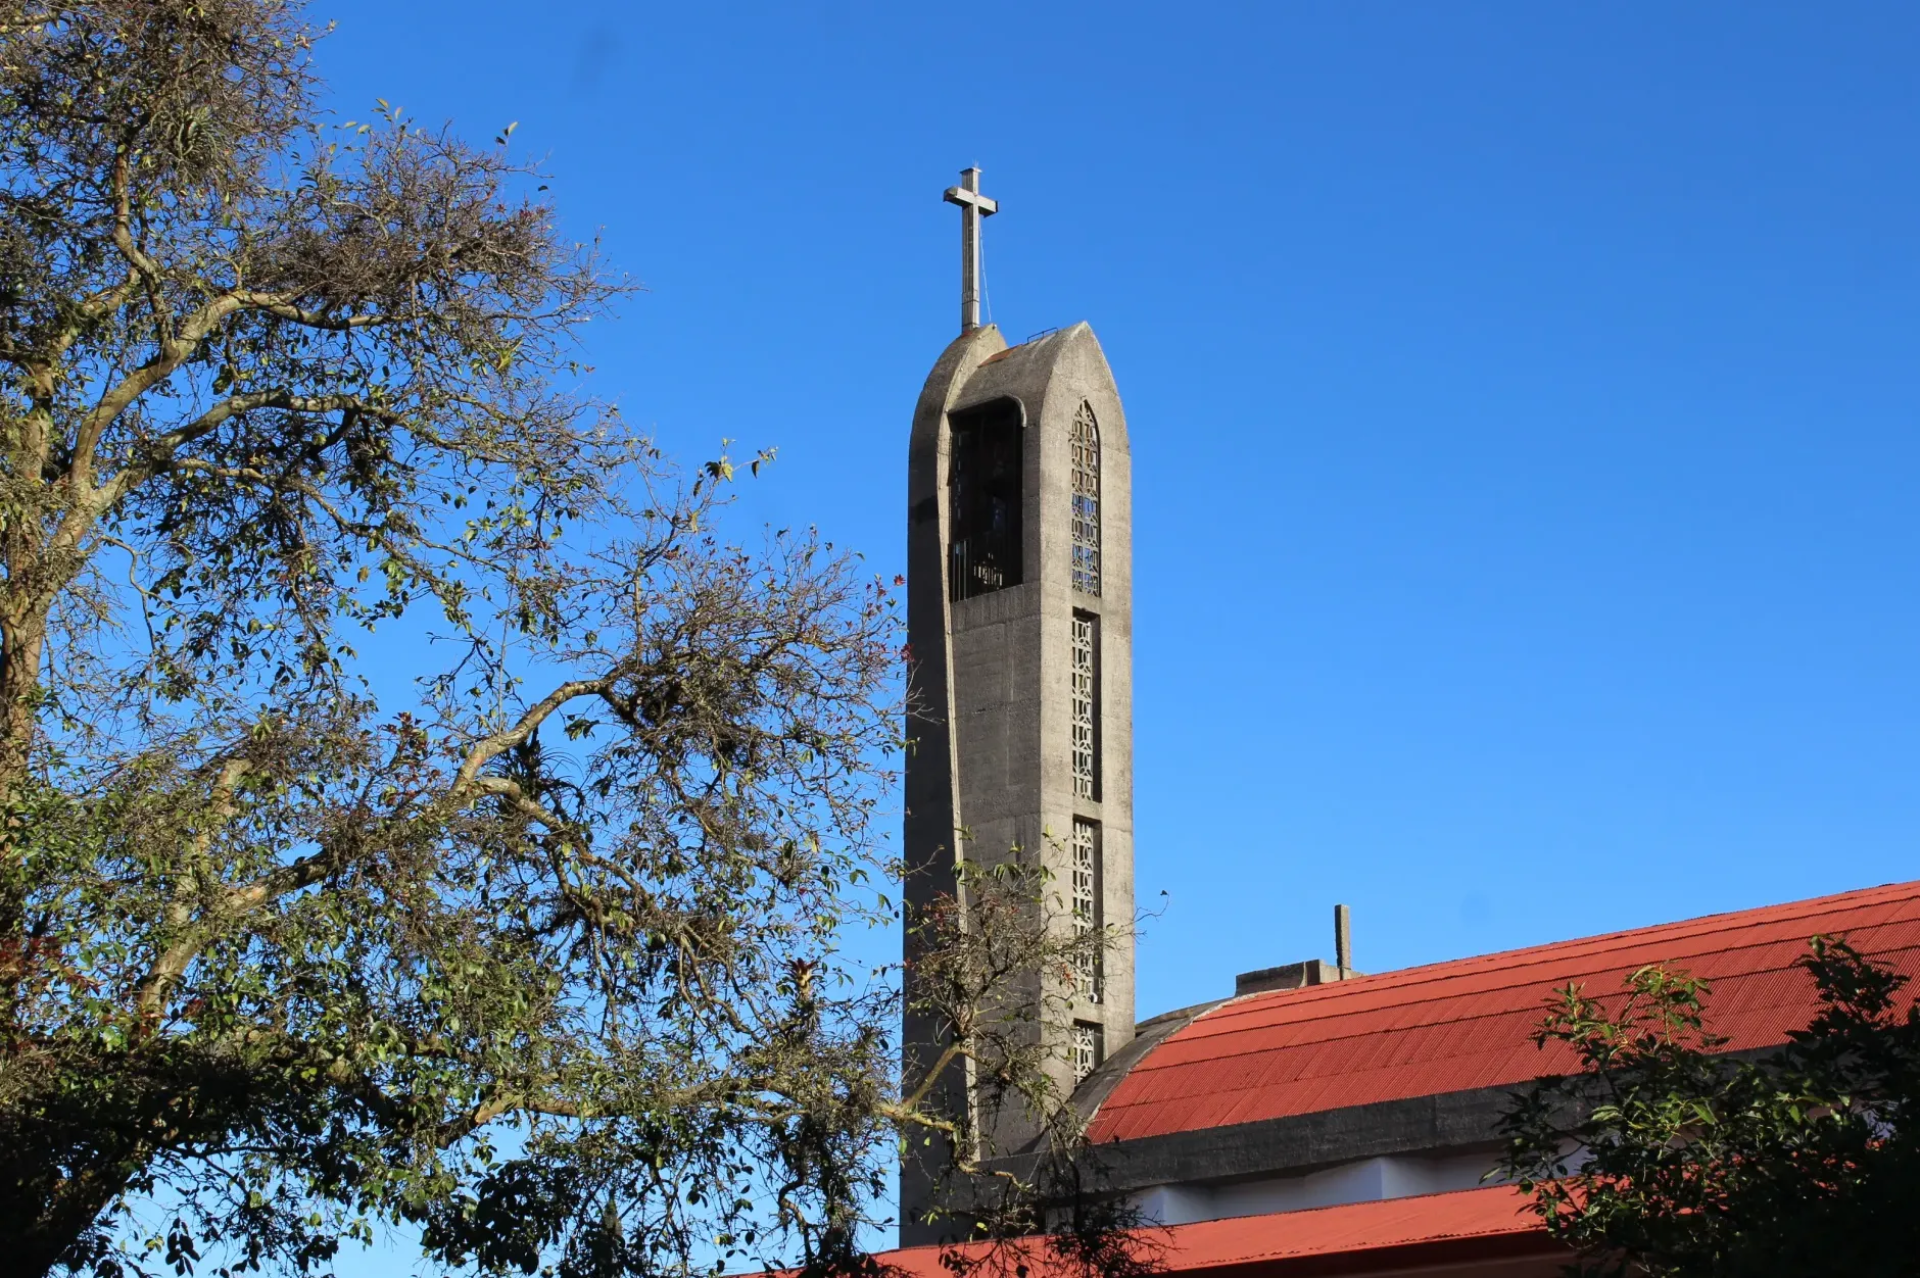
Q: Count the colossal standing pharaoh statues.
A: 0